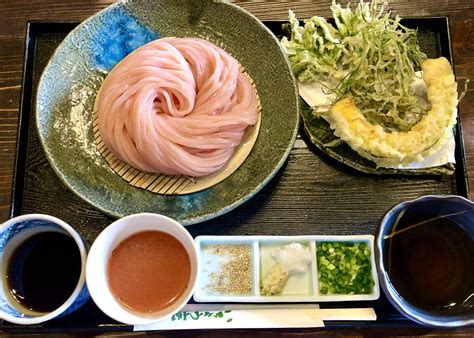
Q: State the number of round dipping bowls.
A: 3